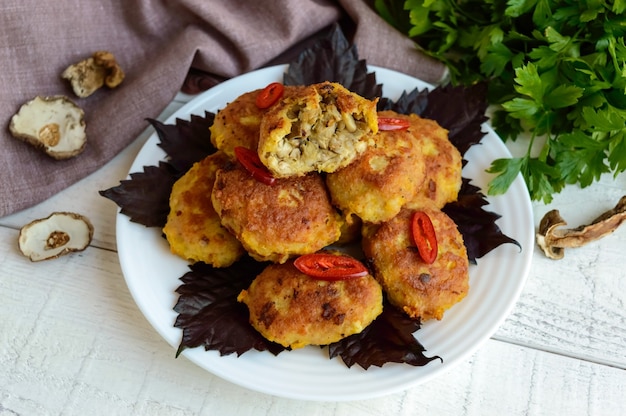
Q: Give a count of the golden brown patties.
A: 8